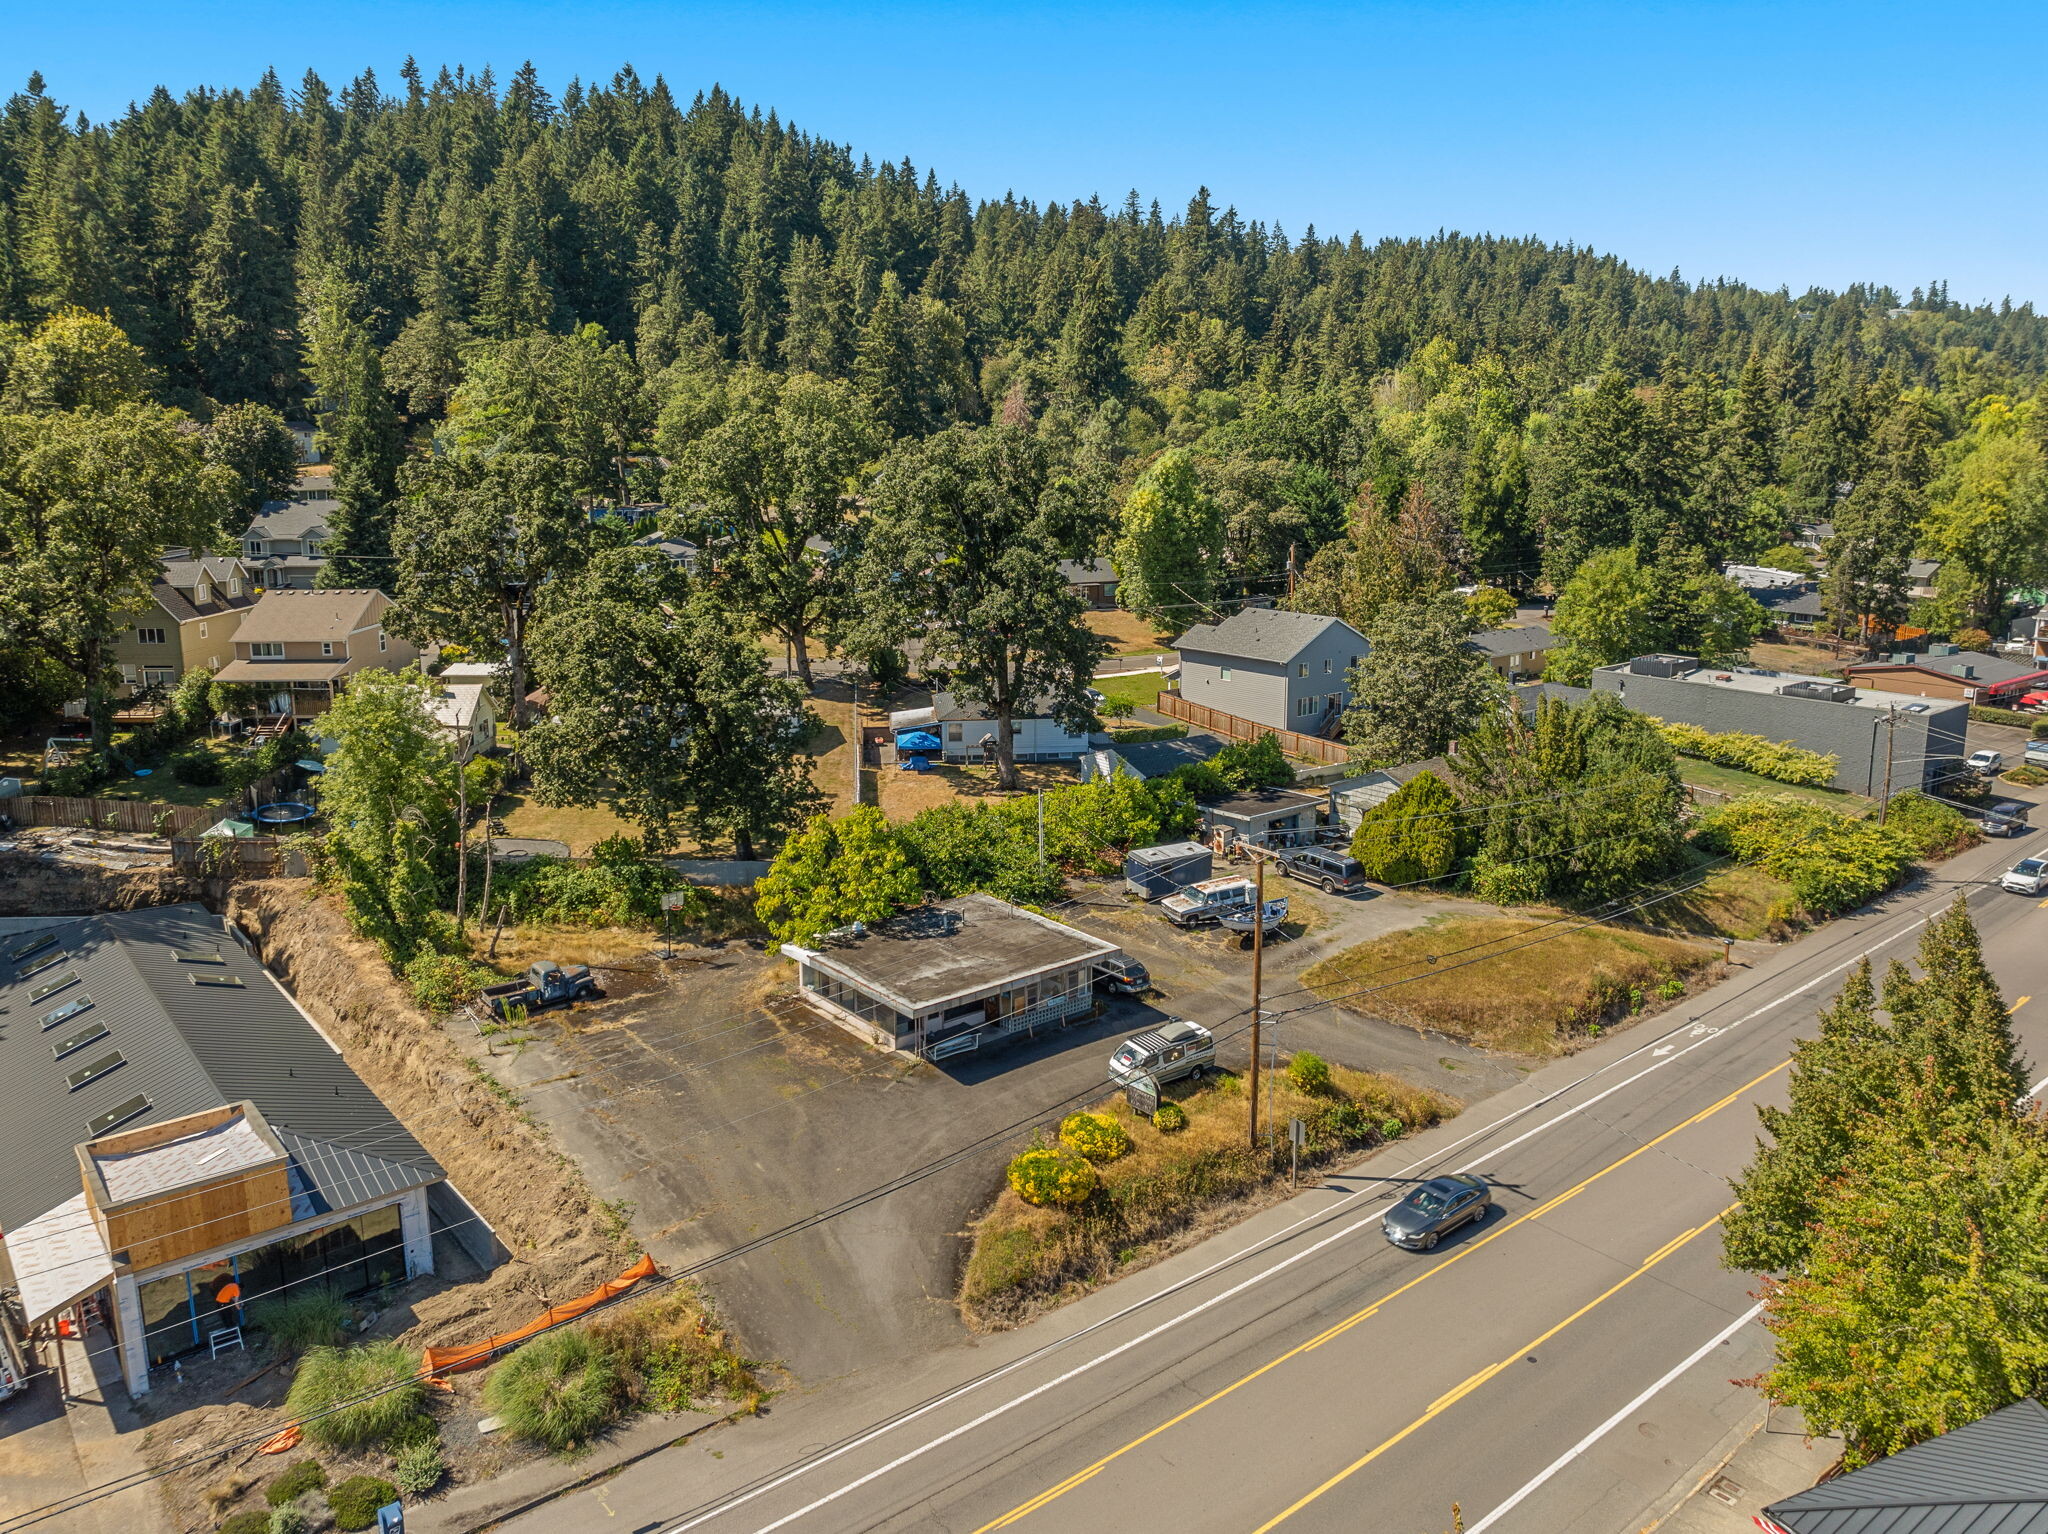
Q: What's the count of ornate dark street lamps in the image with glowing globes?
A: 0